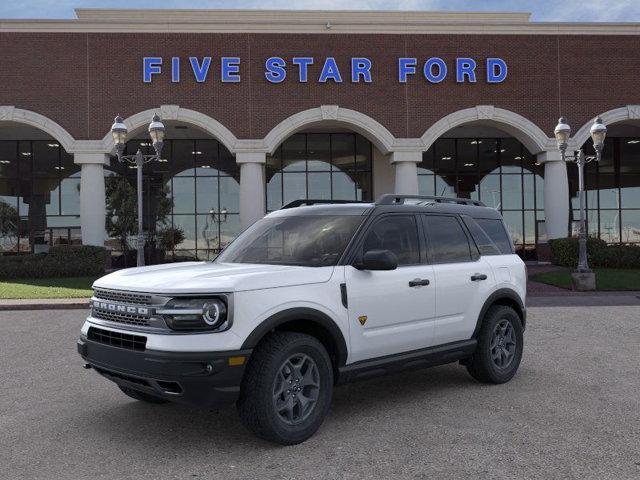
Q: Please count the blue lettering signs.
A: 1